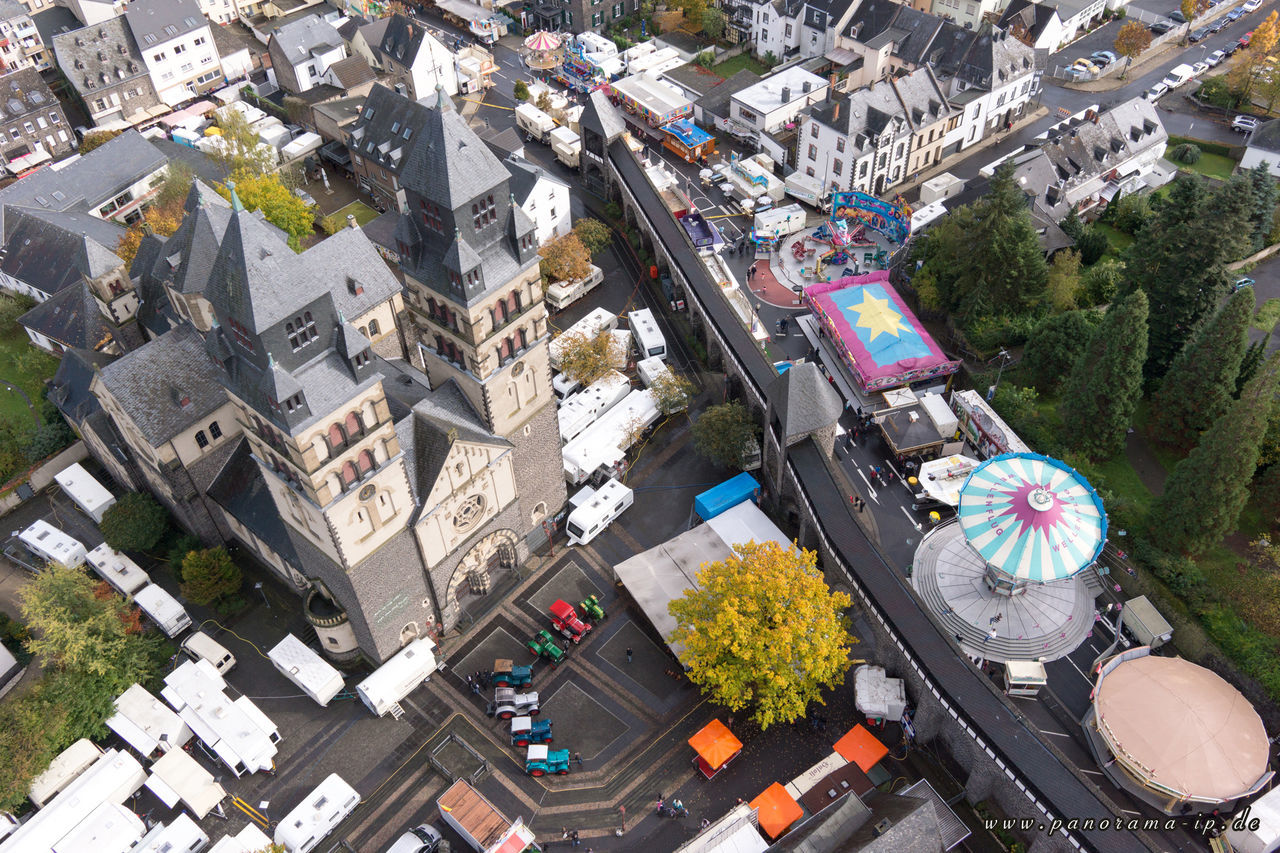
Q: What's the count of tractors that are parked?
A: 7